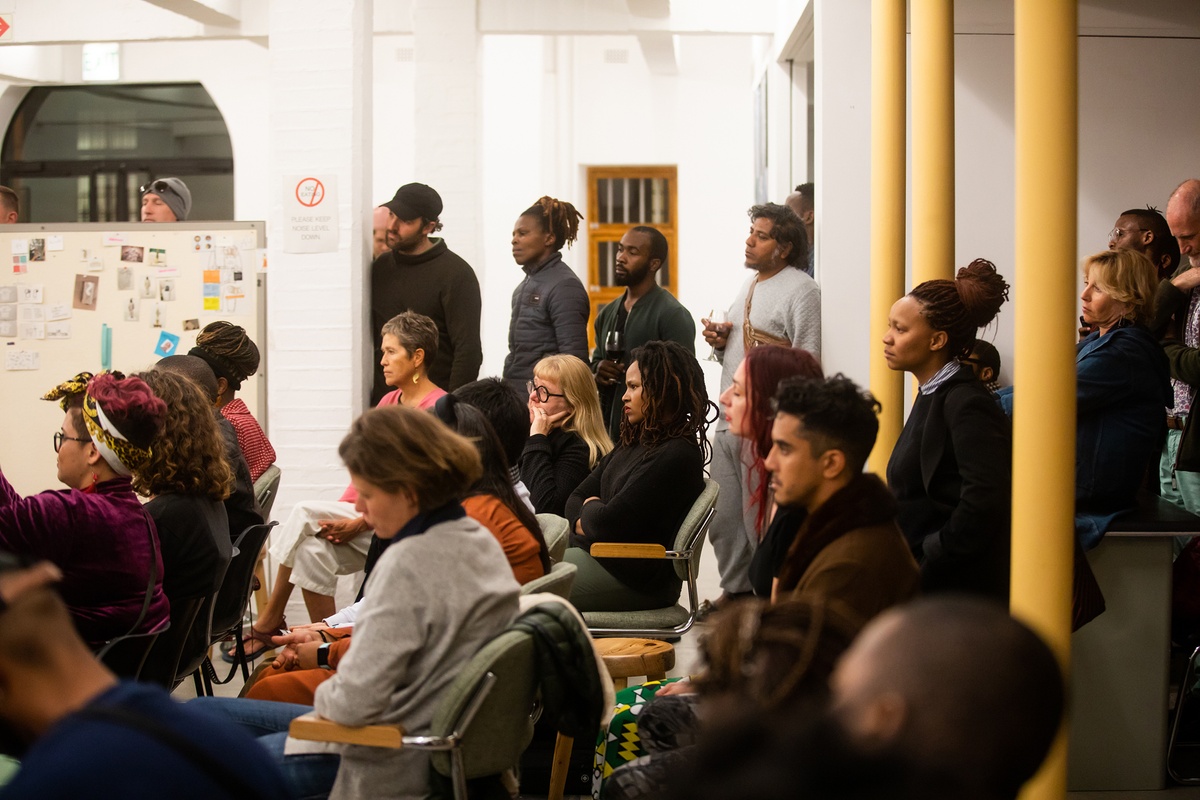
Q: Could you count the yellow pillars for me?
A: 3